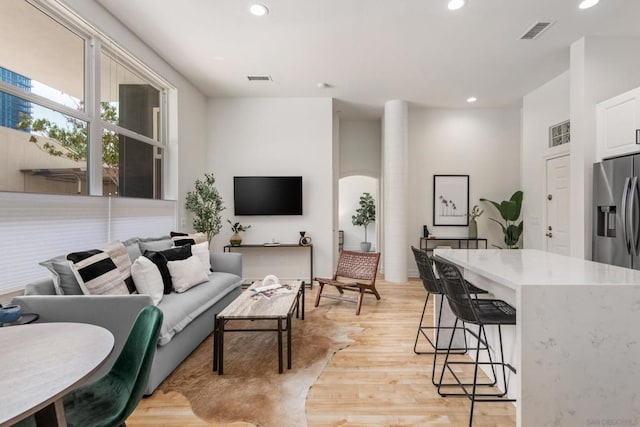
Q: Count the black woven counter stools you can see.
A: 2